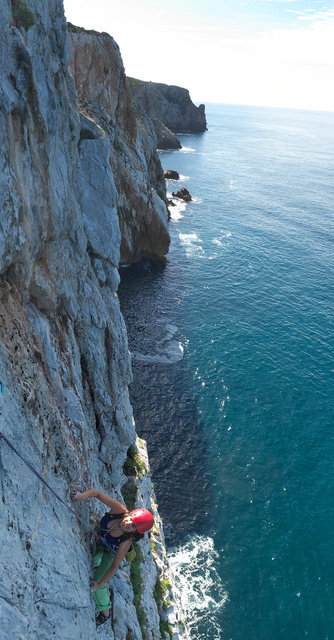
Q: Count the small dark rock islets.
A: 2